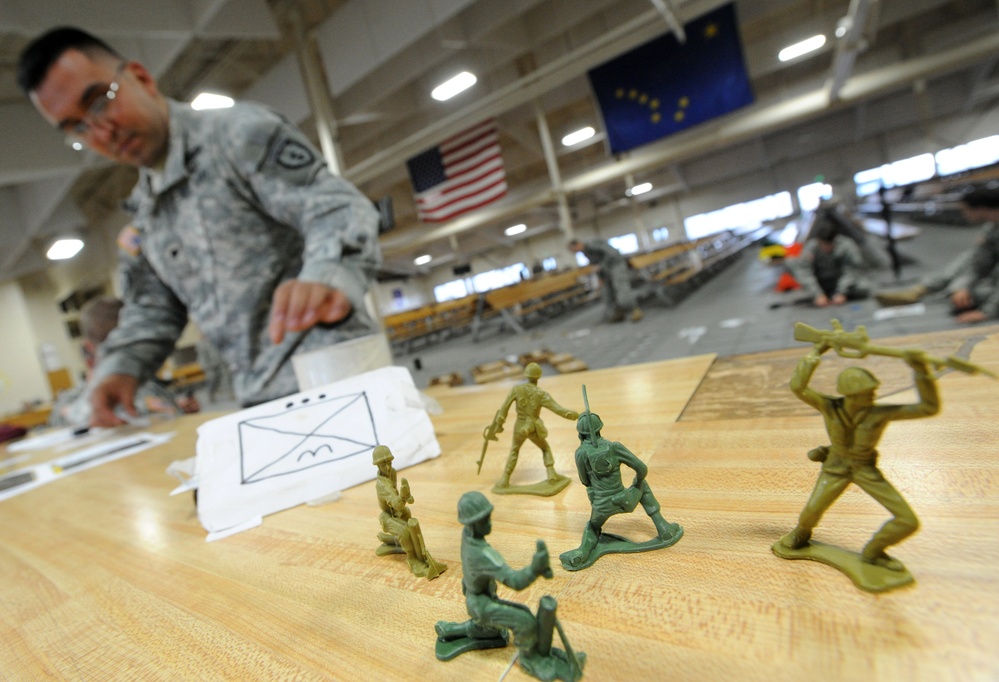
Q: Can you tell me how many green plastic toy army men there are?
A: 5